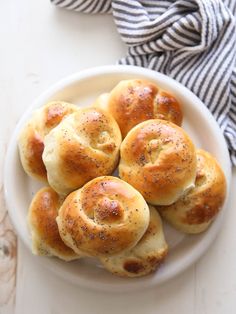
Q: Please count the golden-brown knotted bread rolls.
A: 8